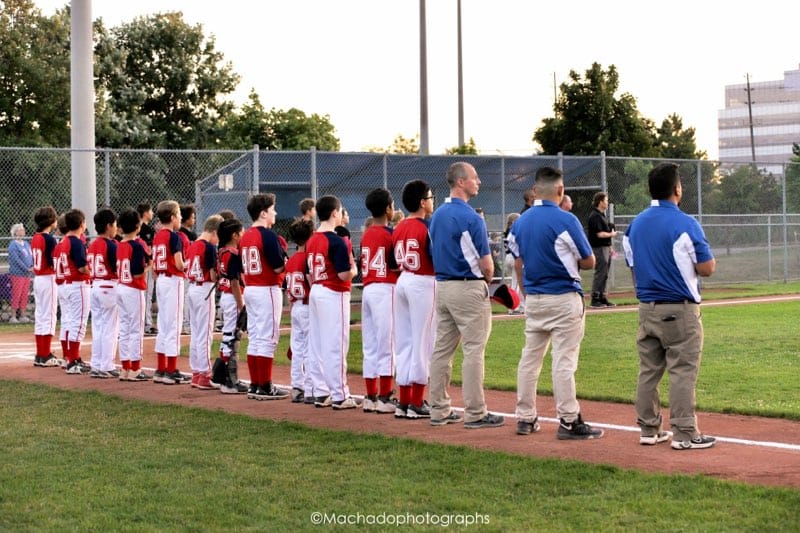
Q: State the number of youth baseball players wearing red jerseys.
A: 13